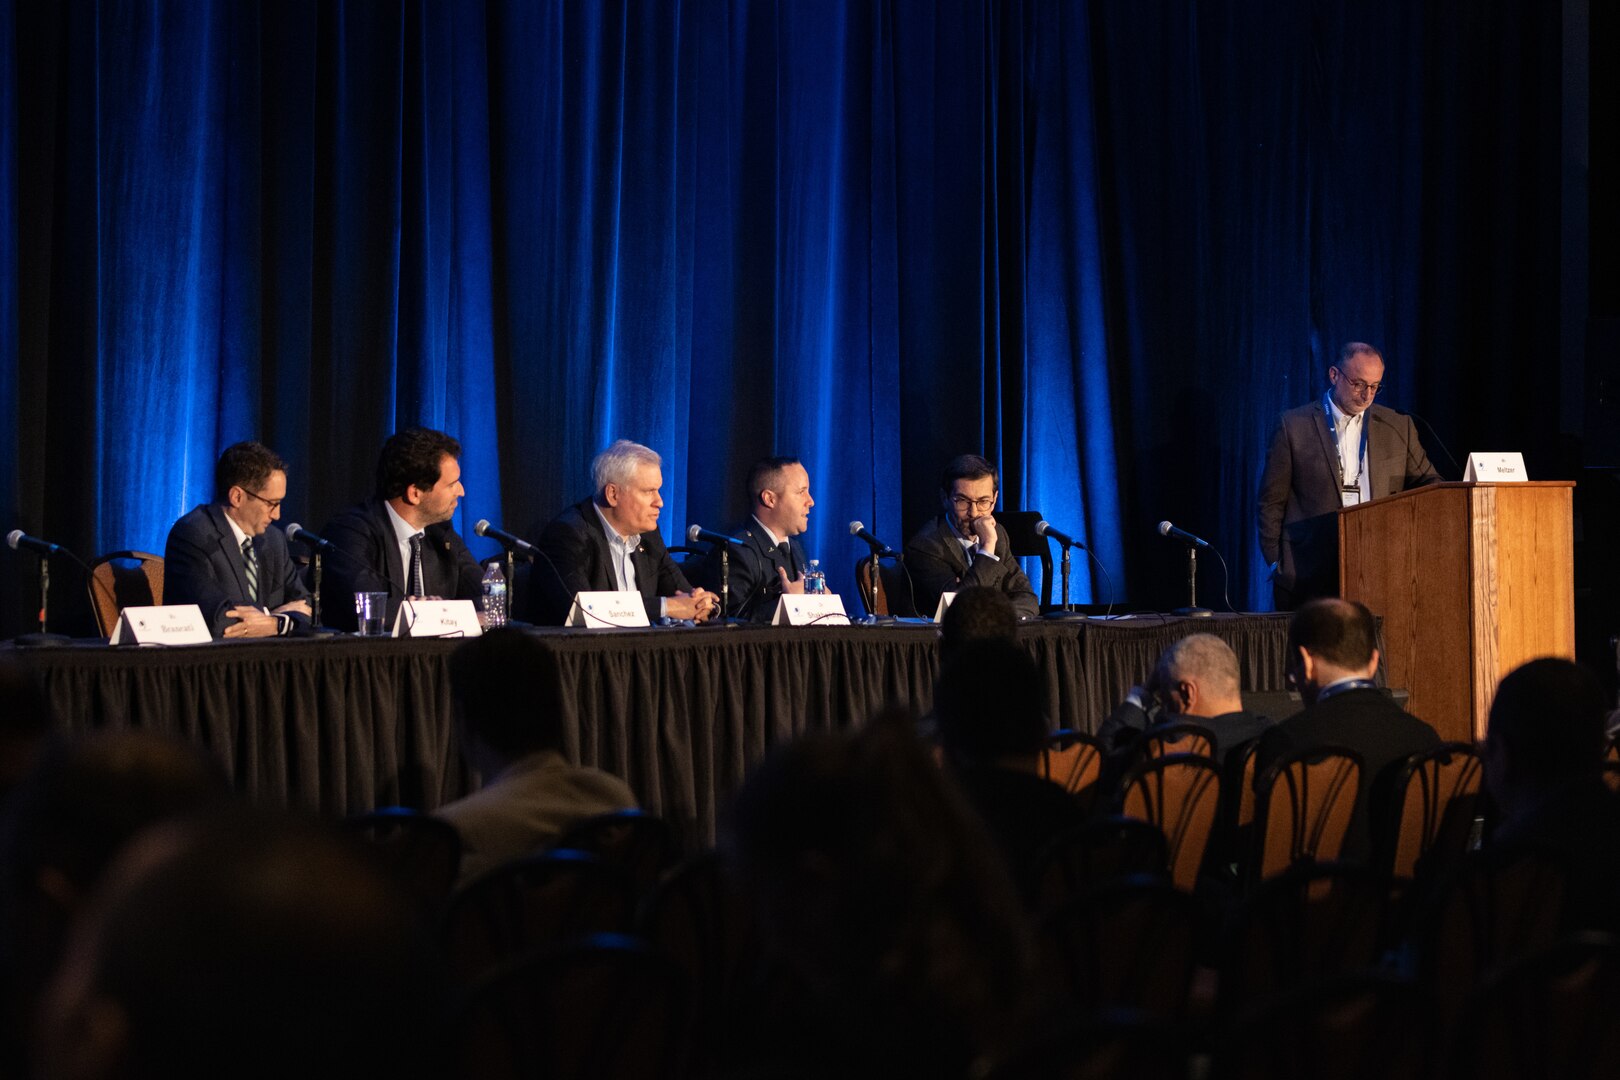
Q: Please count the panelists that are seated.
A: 5